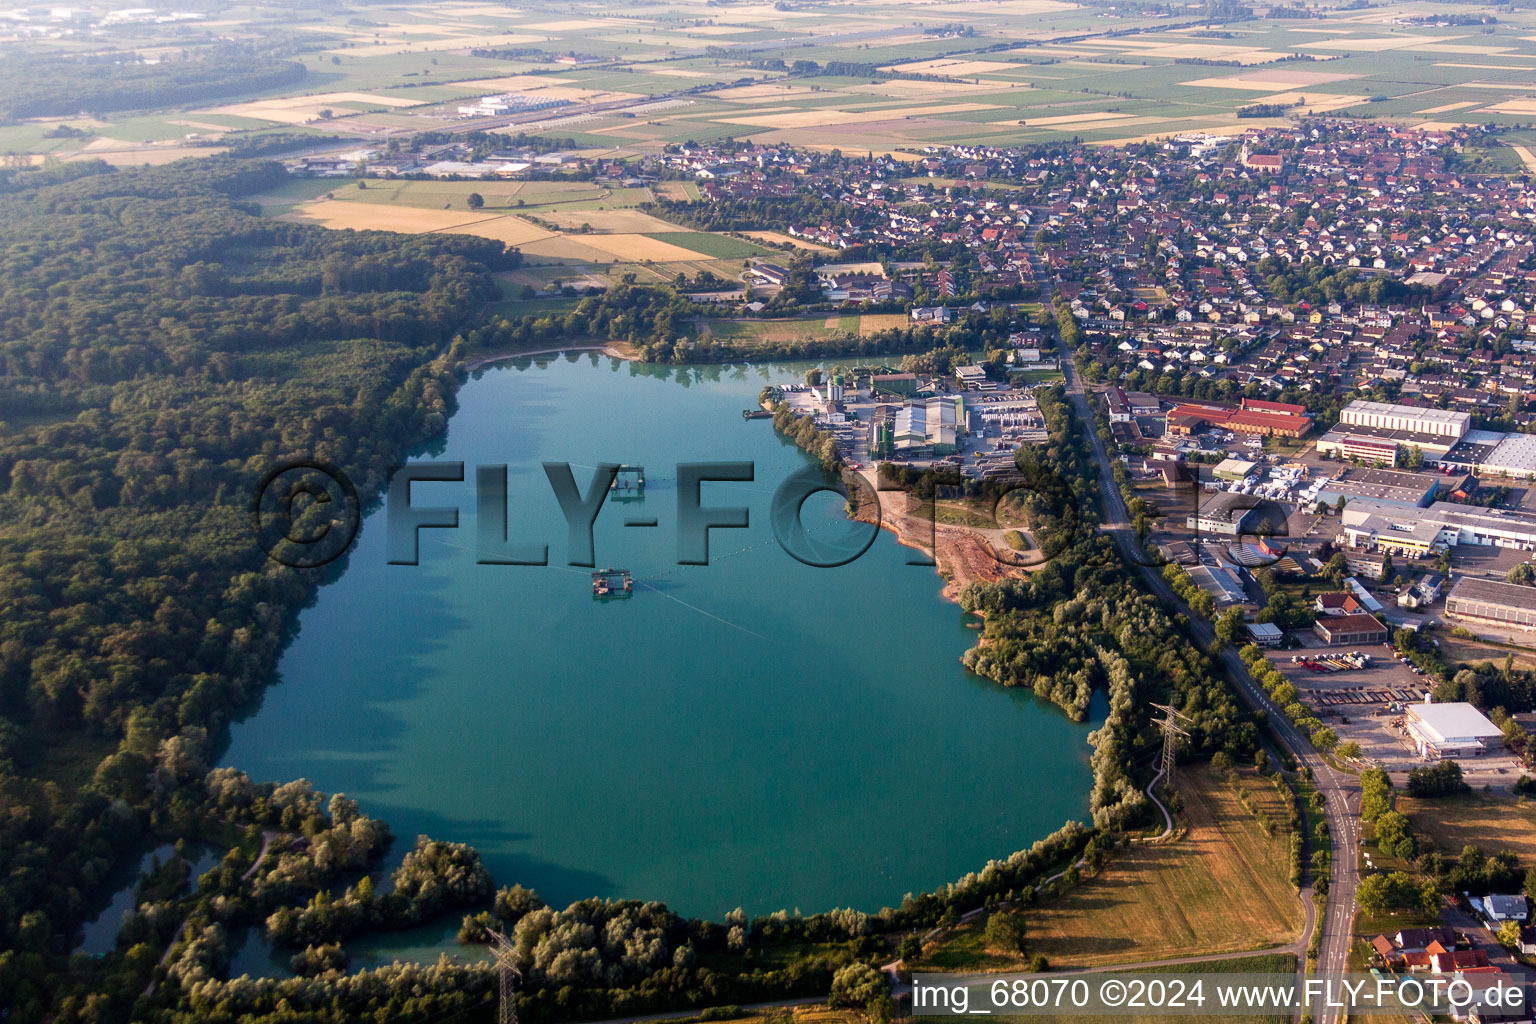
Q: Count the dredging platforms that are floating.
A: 2